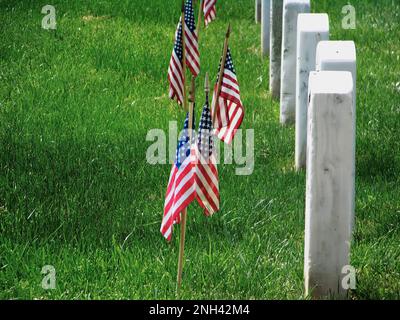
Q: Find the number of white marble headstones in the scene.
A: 7